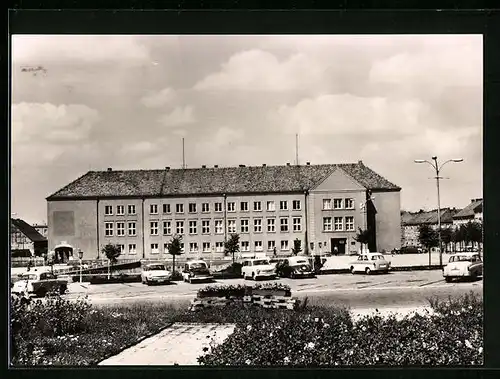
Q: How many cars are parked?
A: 7